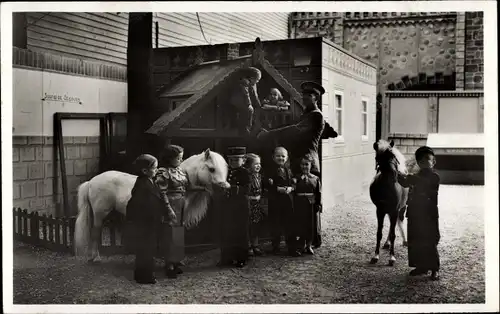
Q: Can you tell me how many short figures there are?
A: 9